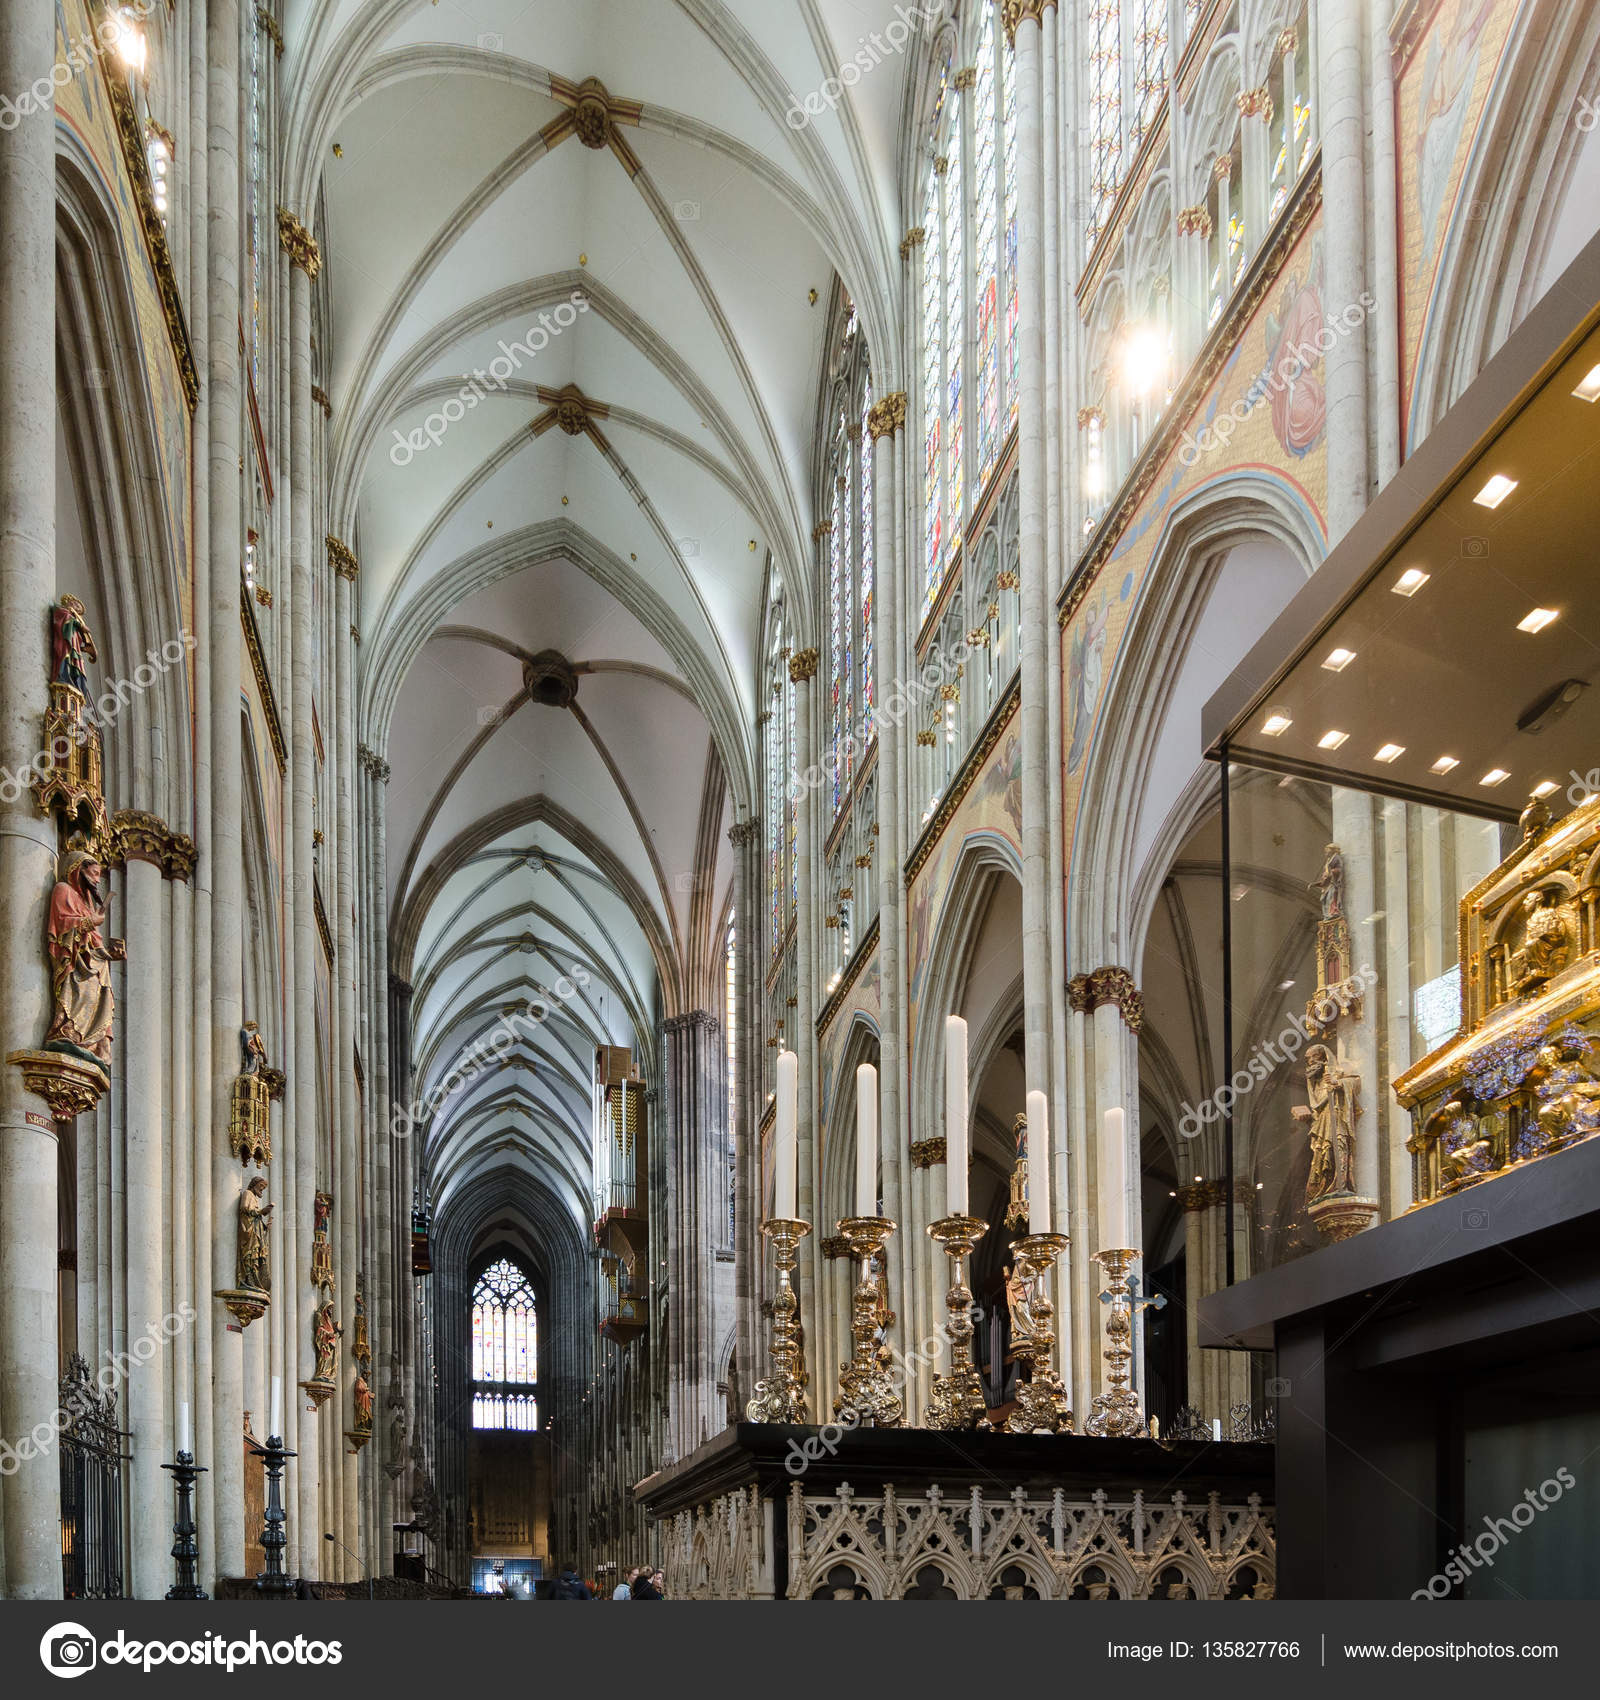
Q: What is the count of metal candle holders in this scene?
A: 7